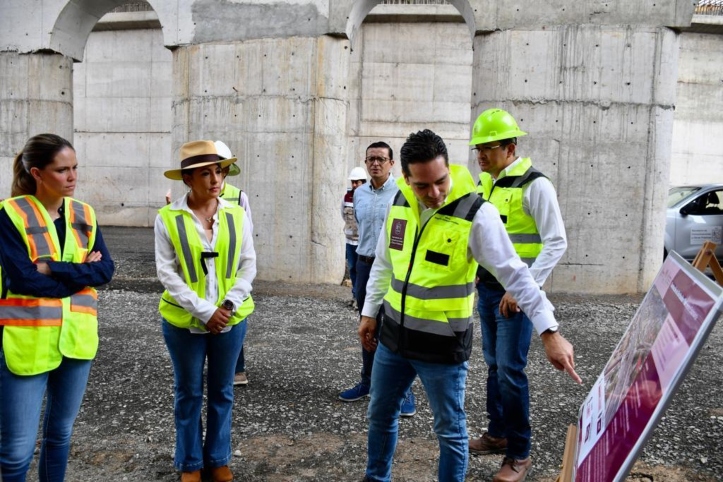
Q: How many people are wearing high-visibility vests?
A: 5